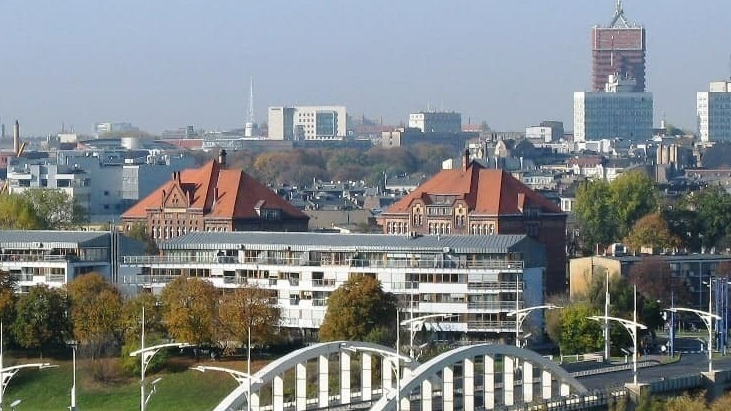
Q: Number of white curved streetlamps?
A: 8